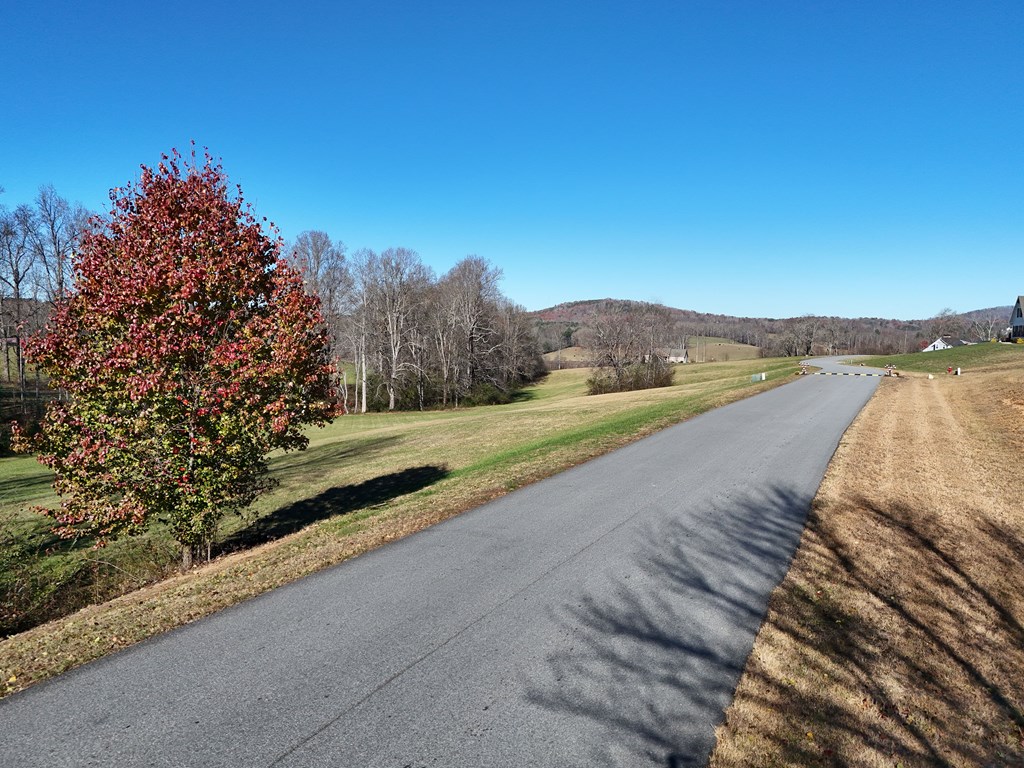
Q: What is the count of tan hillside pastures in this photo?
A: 2